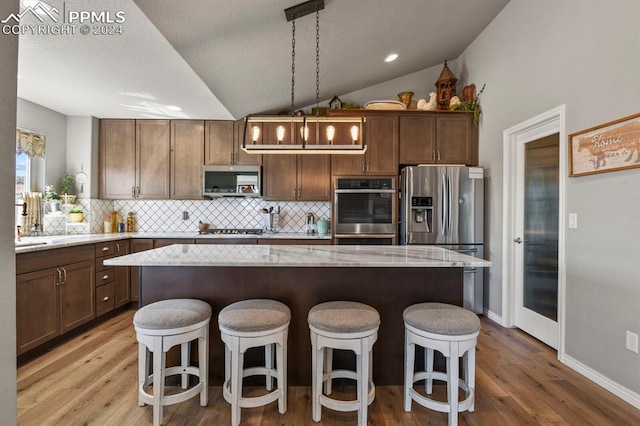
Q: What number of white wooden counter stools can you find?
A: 4